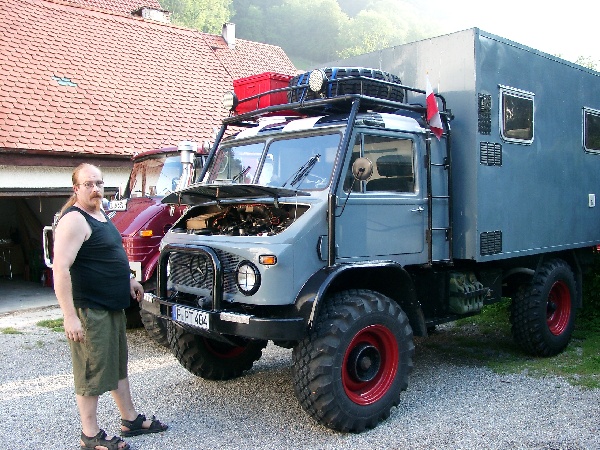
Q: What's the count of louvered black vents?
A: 3